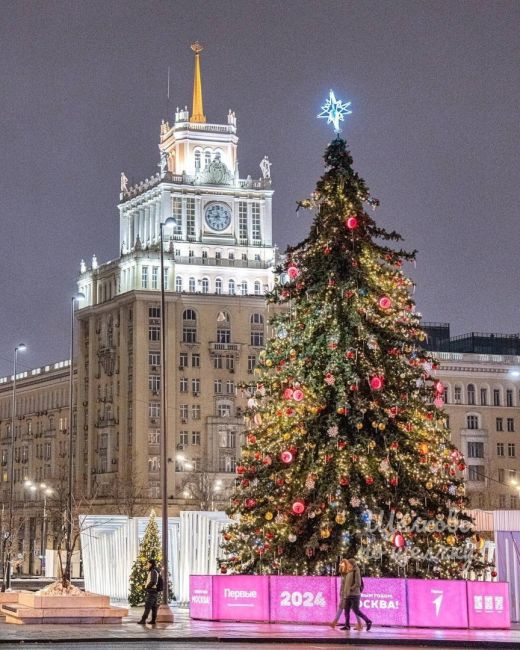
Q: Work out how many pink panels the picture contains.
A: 6